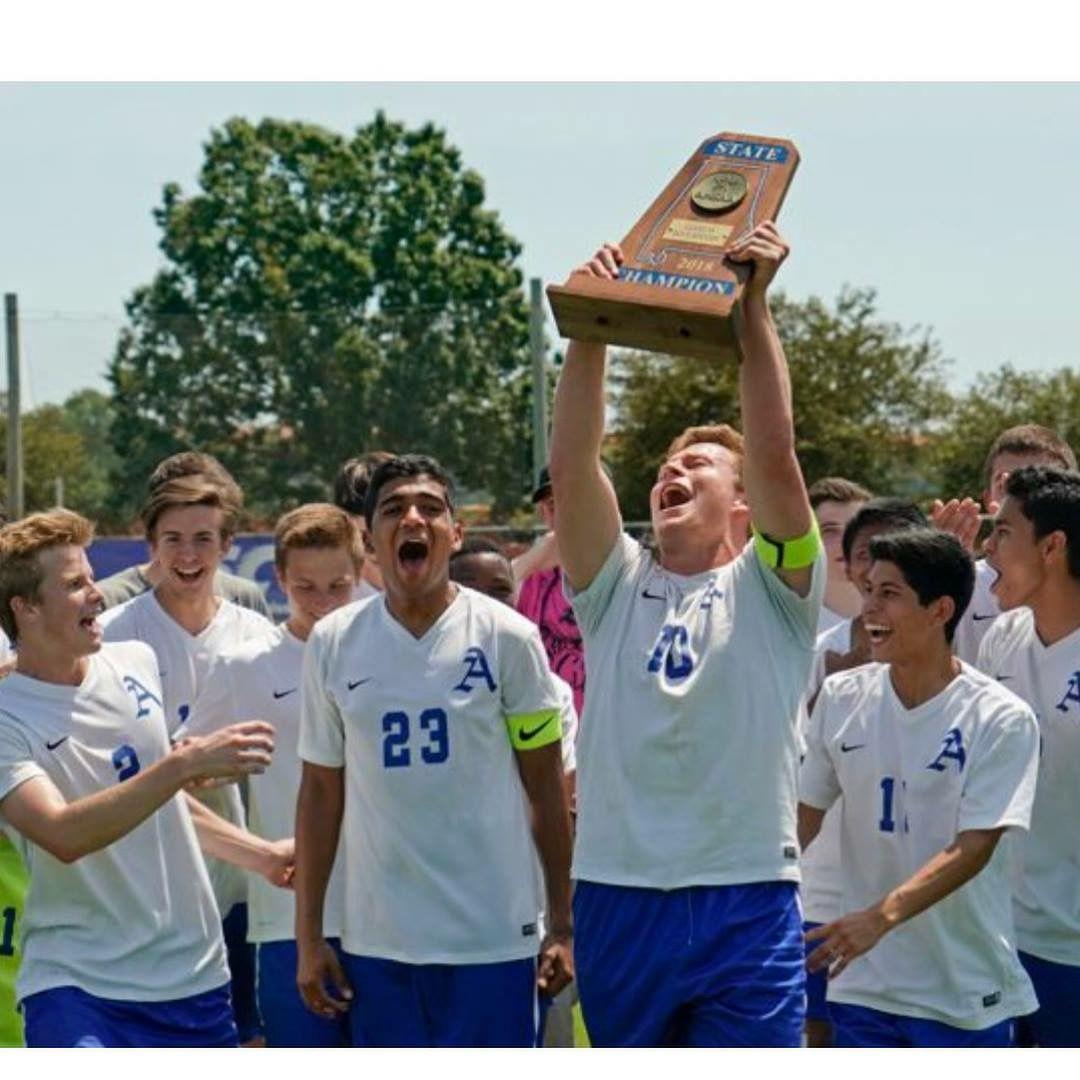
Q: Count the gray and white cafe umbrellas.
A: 0